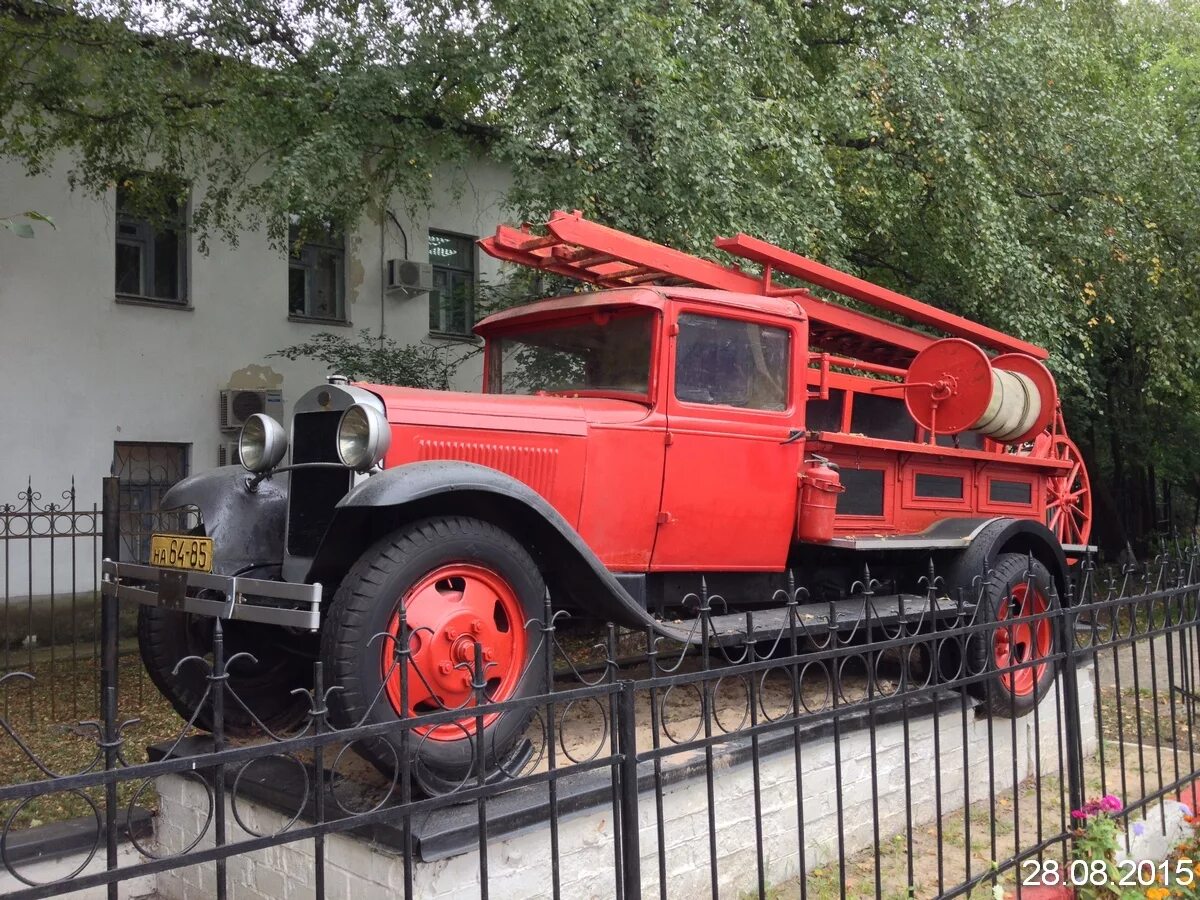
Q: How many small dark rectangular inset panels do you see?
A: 3